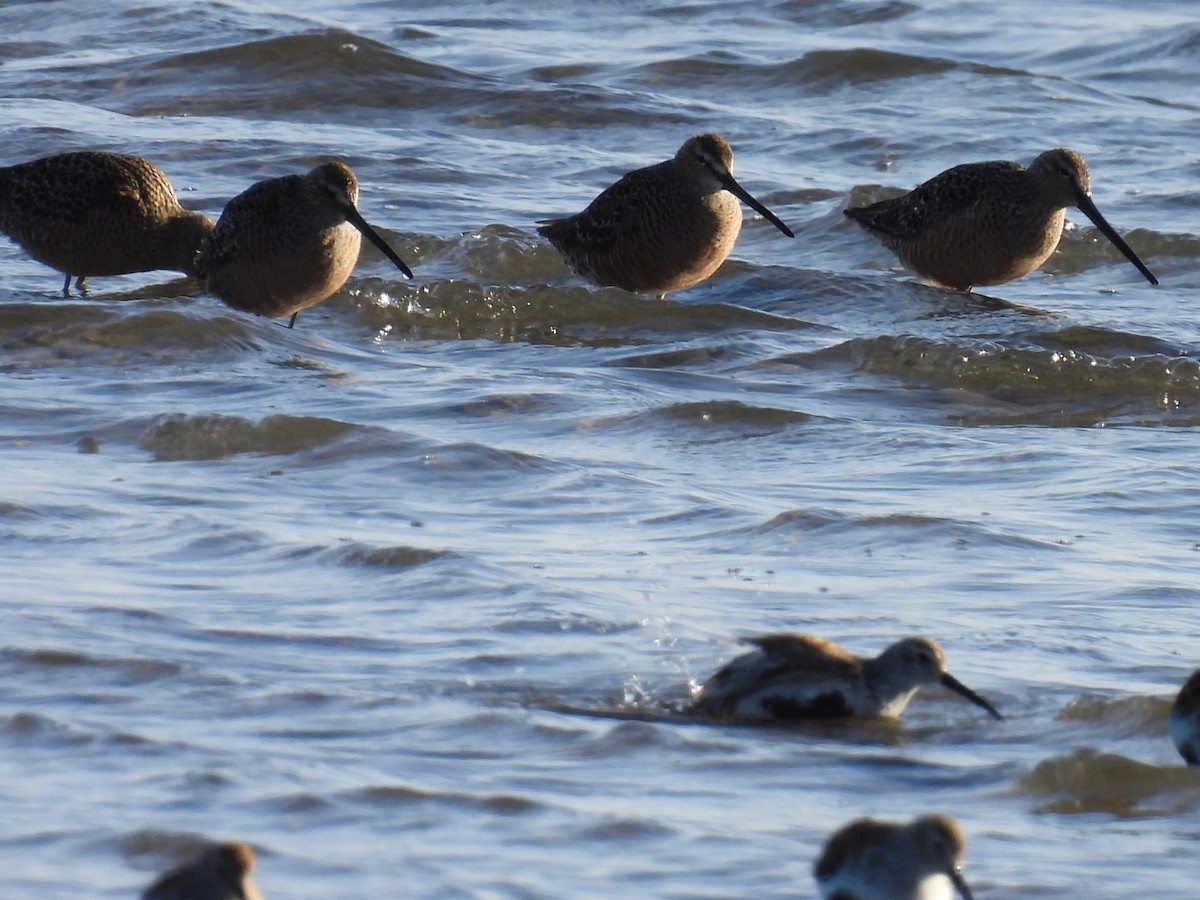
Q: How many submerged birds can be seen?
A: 1